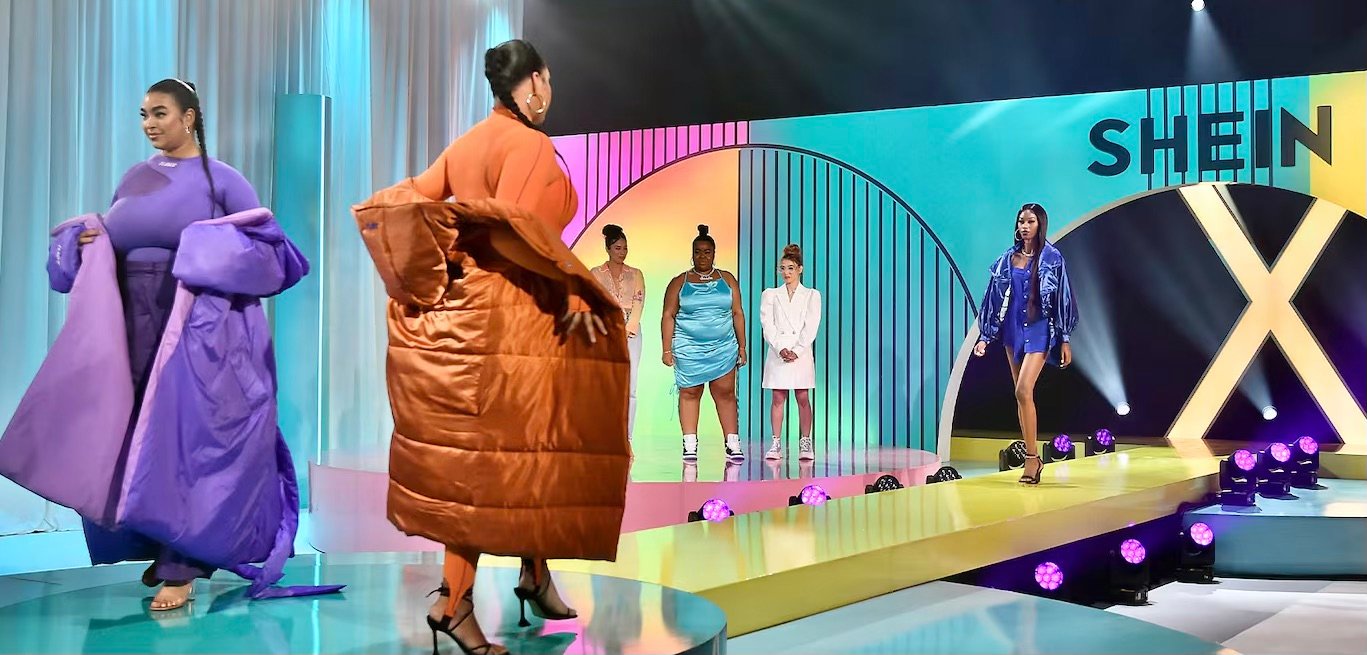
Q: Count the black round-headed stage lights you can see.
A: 13